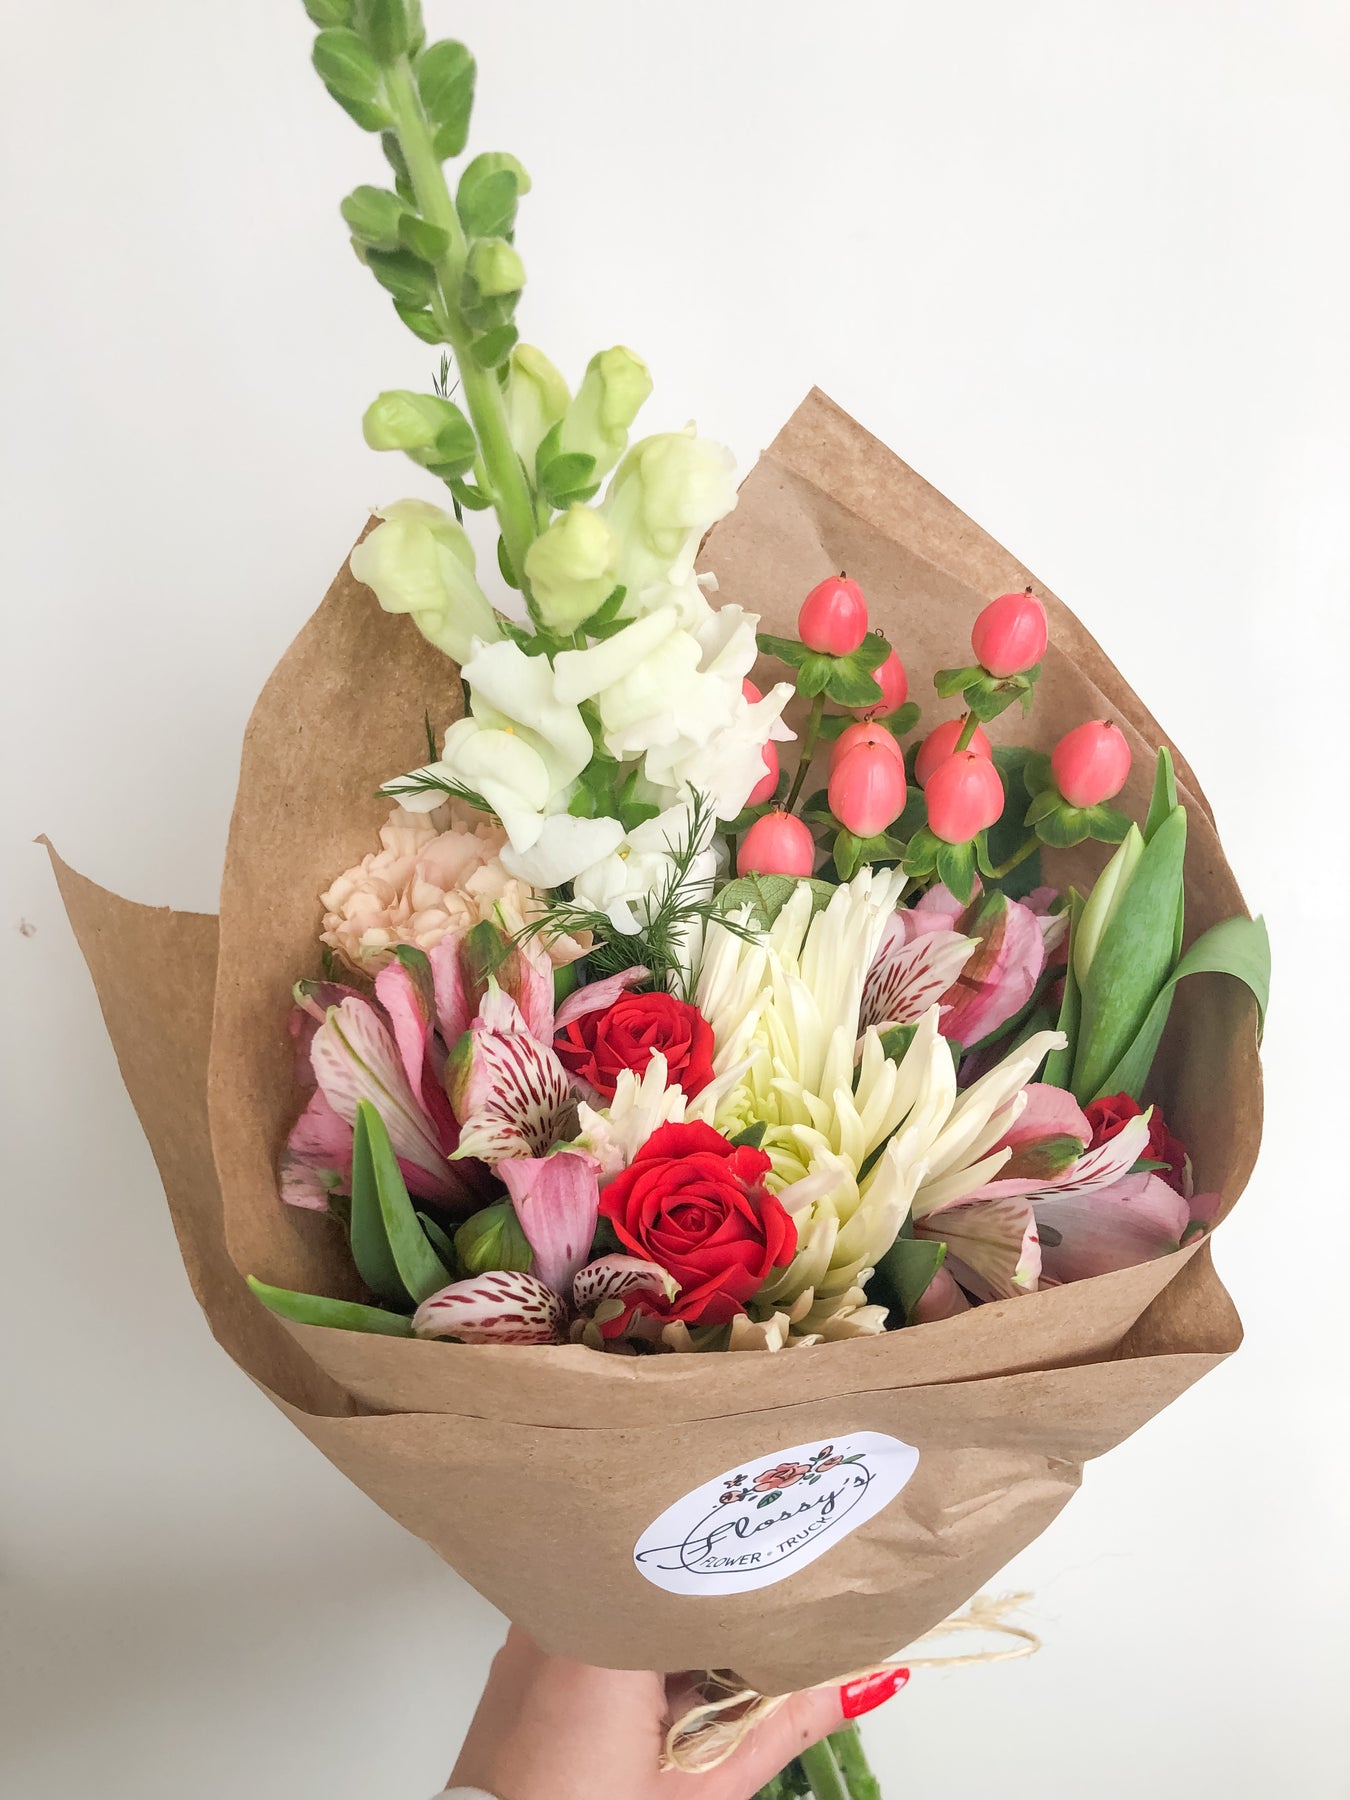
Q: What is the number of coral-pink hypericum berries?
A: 11